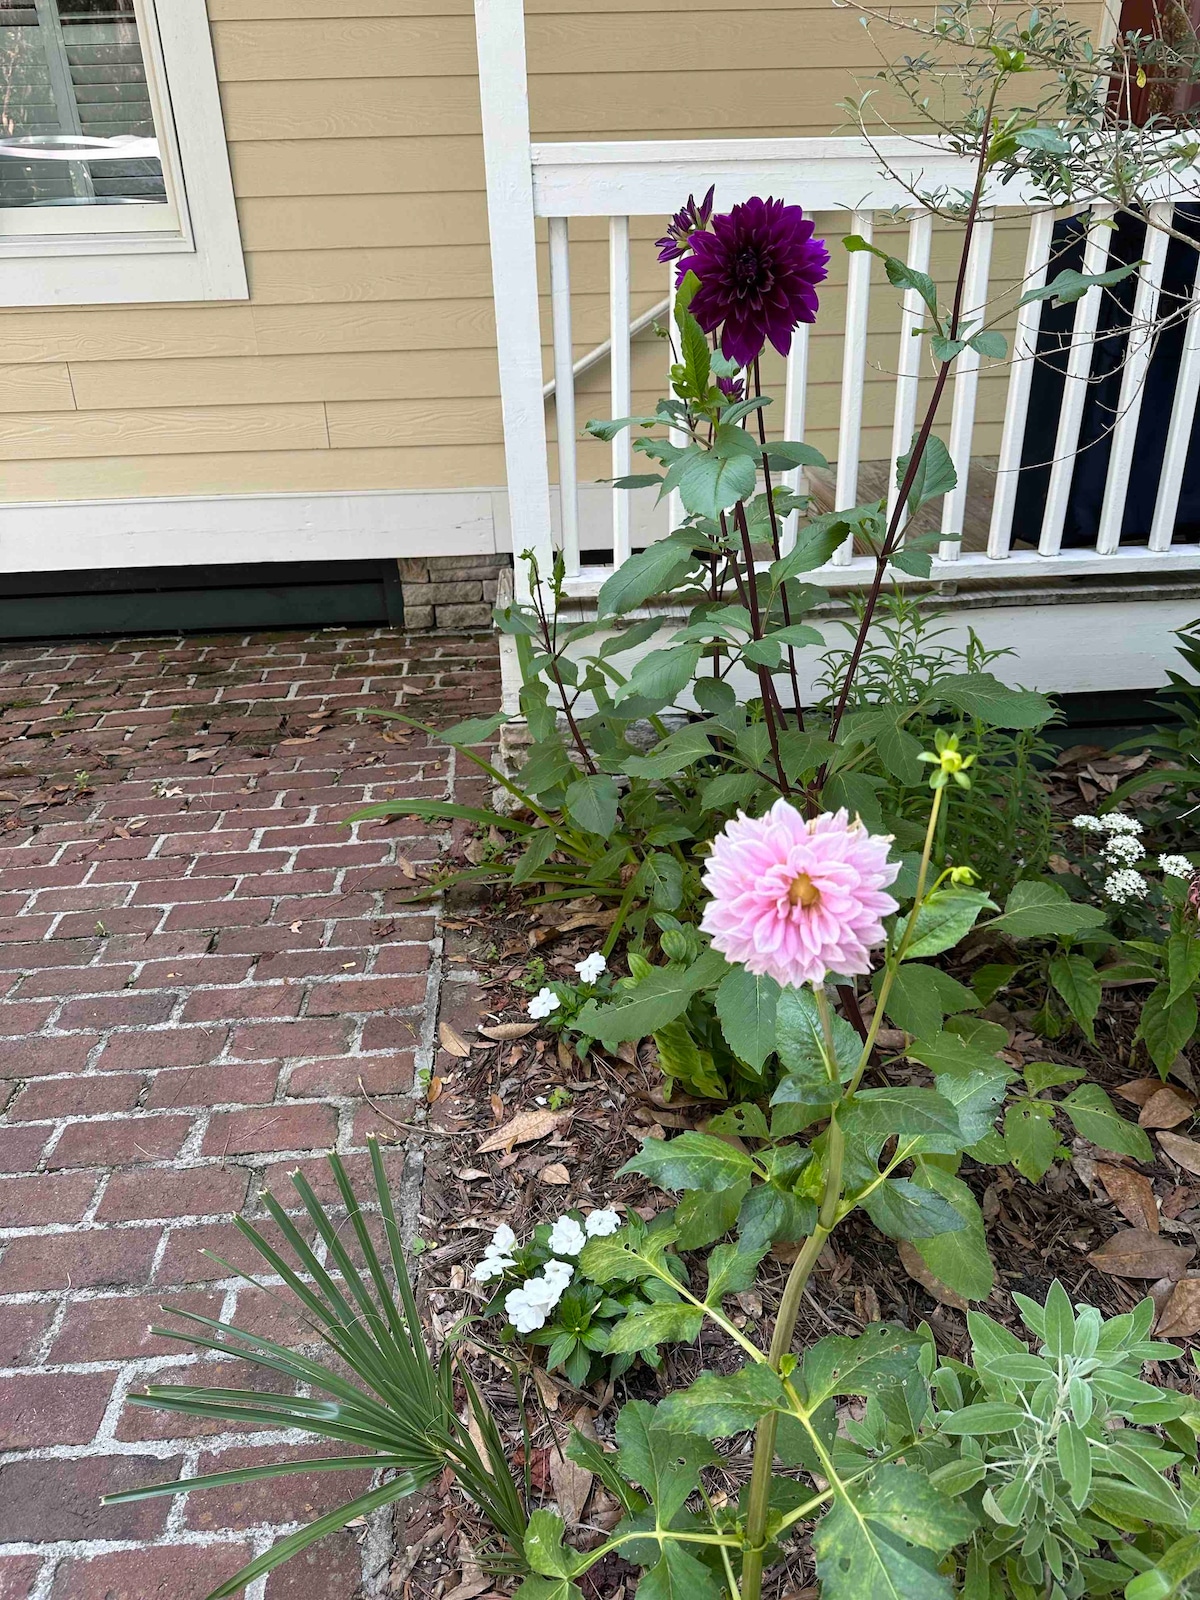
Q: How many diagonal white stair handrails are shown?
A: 1